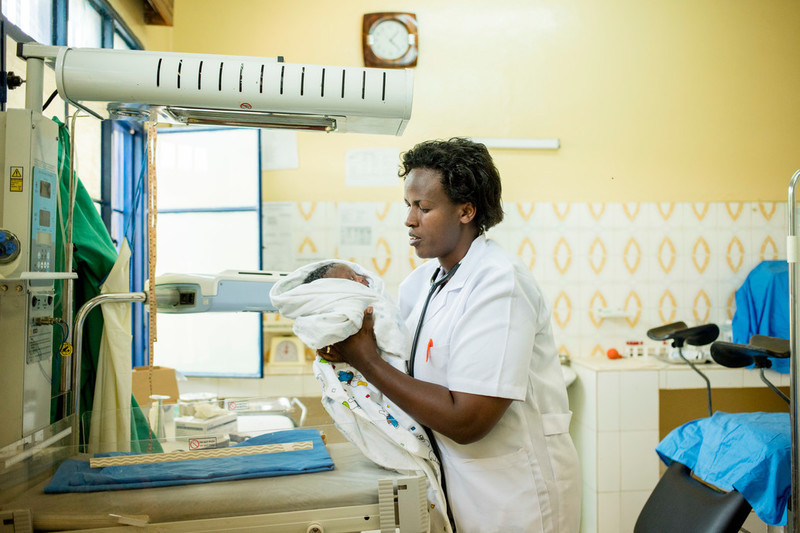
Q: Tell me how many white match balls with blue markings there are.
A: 0